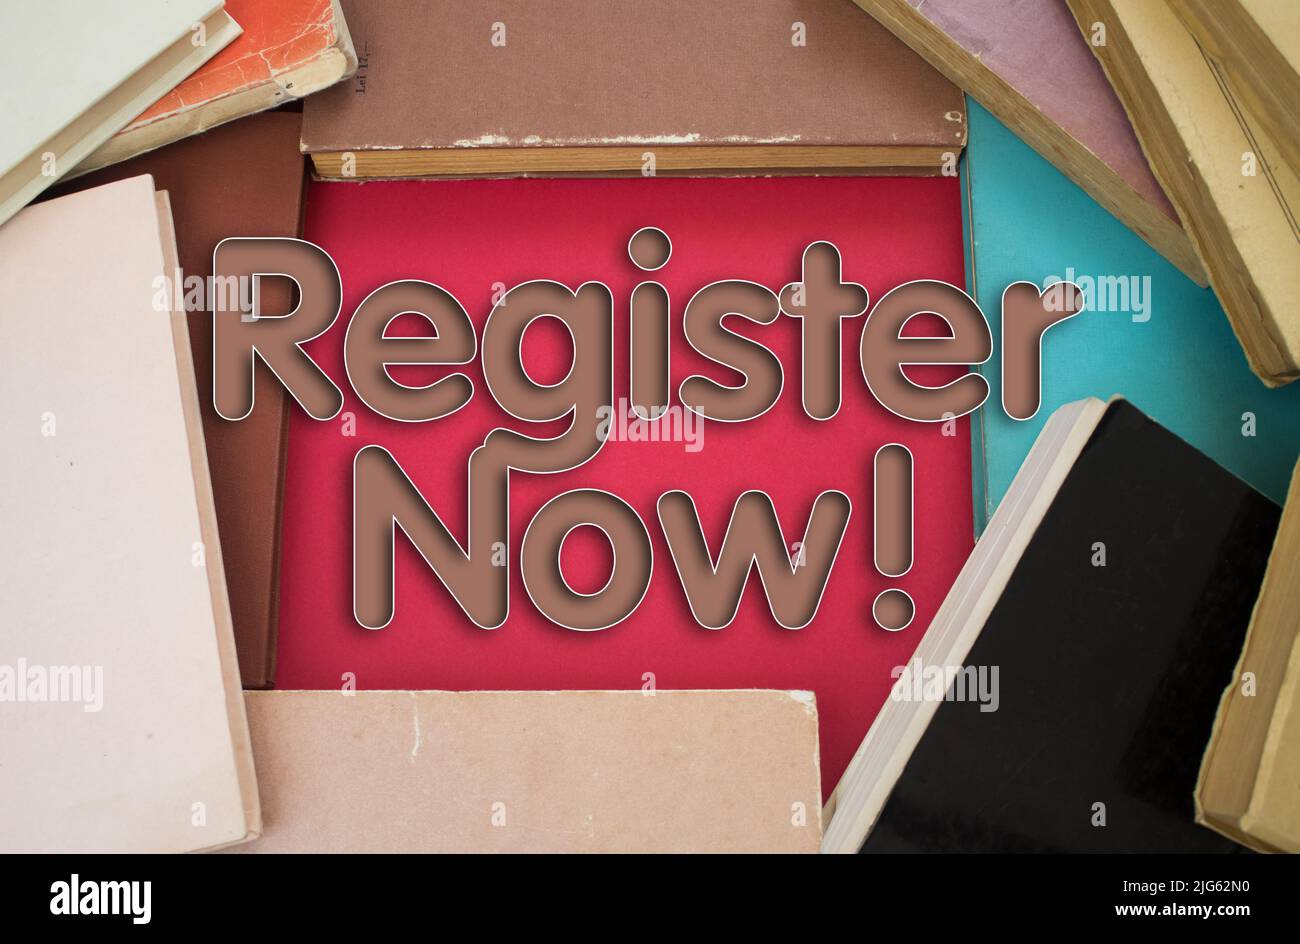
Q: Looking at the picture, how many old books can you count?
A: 12